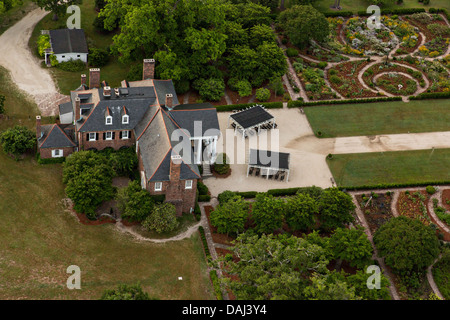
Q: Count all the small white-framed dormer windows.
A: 2